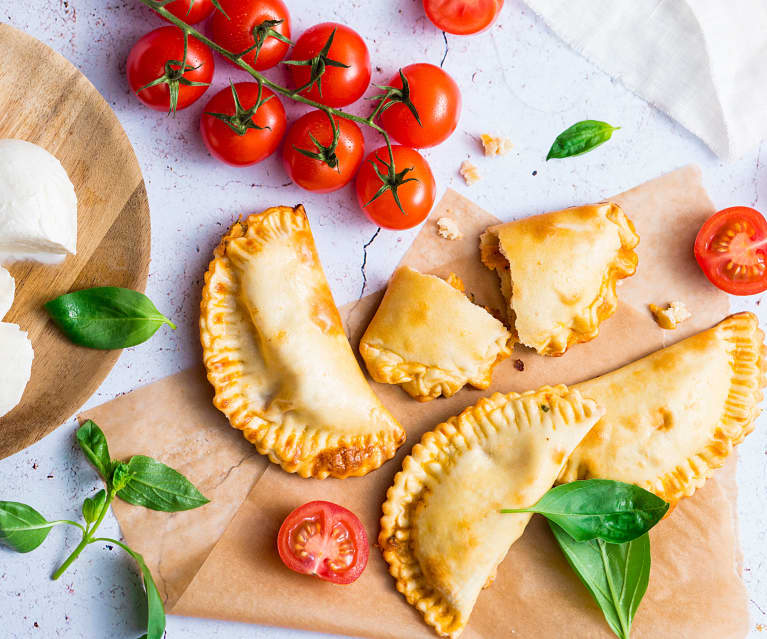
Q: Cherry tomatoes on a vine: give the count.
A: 8